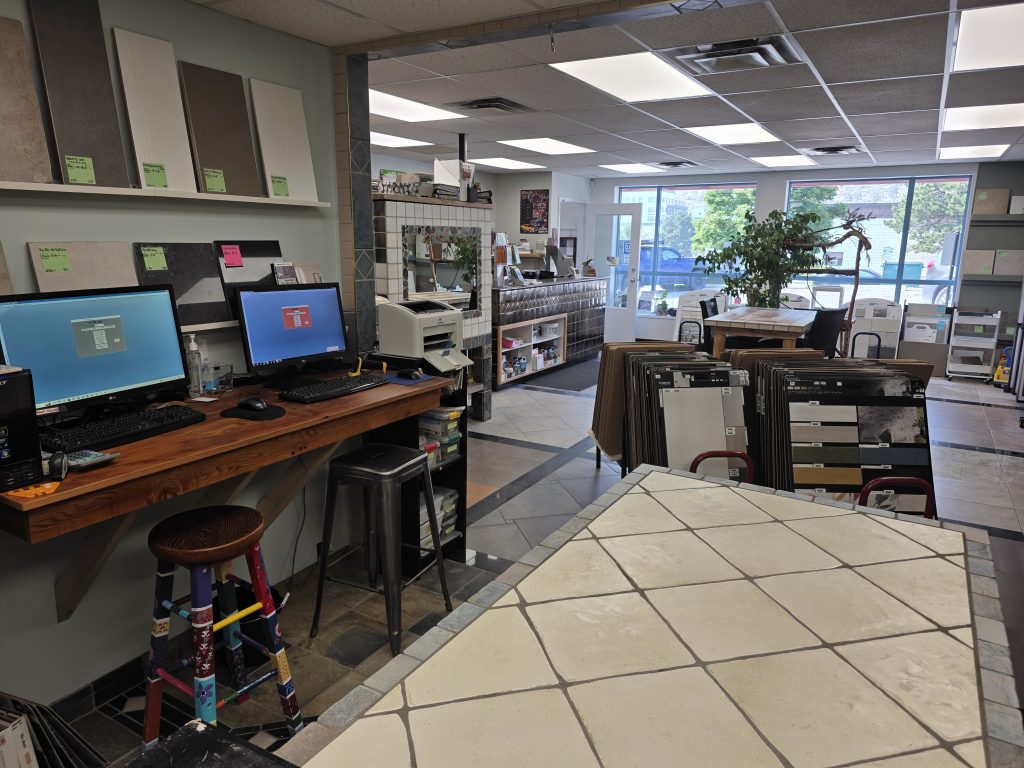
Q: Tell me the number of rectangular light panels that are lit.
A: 11